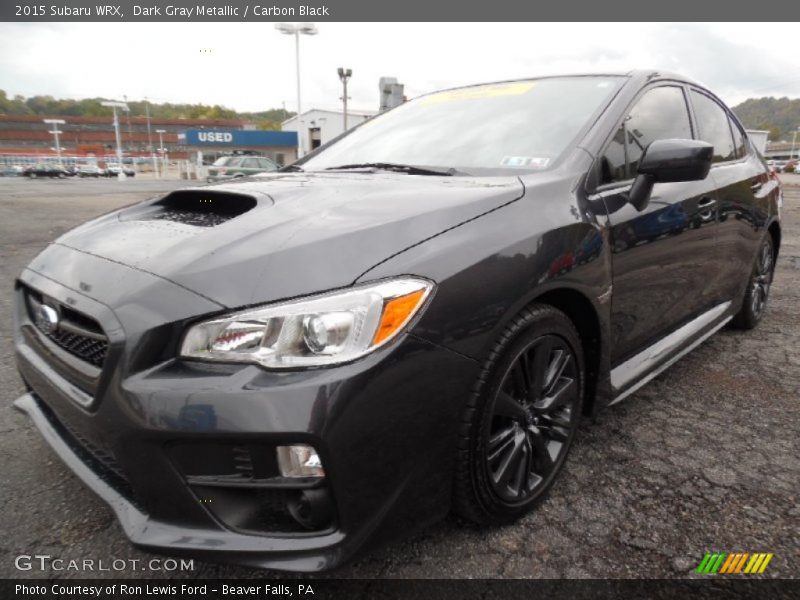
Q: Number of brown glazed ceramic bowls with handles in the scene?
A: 0